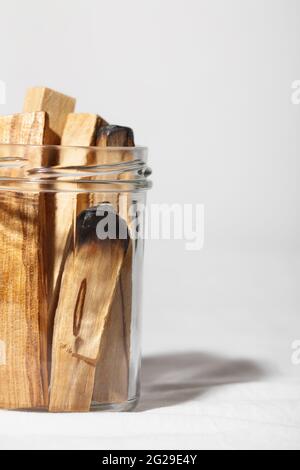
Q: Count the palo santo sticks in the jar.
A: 5